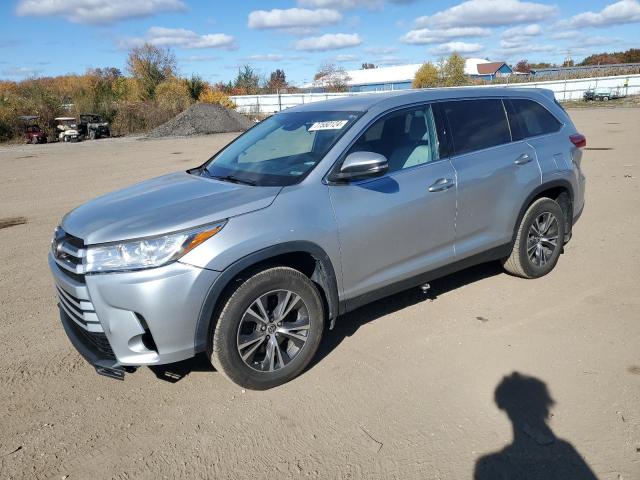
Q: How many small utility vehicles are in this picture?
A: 3